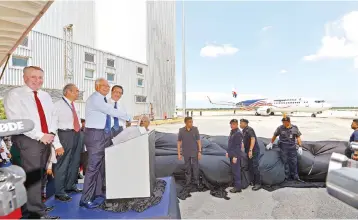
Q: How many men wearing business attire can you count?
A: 4